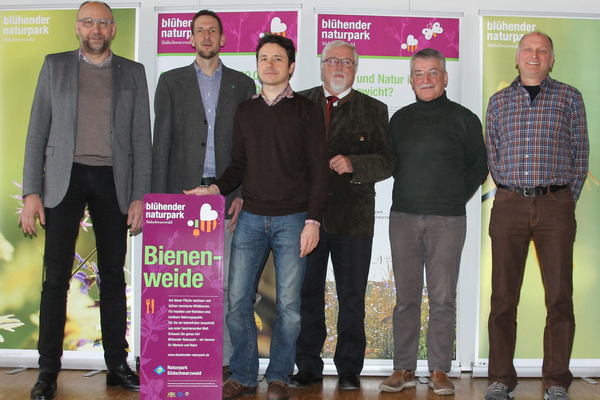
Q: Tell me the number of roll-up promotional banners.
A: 4